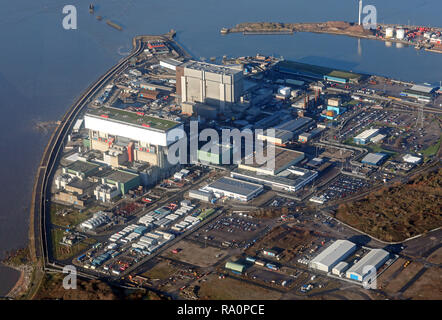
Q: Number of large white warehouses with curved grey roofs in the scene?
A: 2